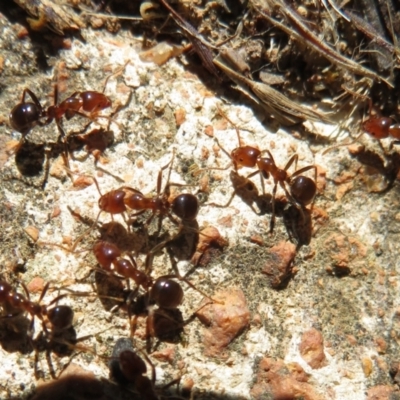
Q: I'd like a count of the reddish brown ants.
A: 7